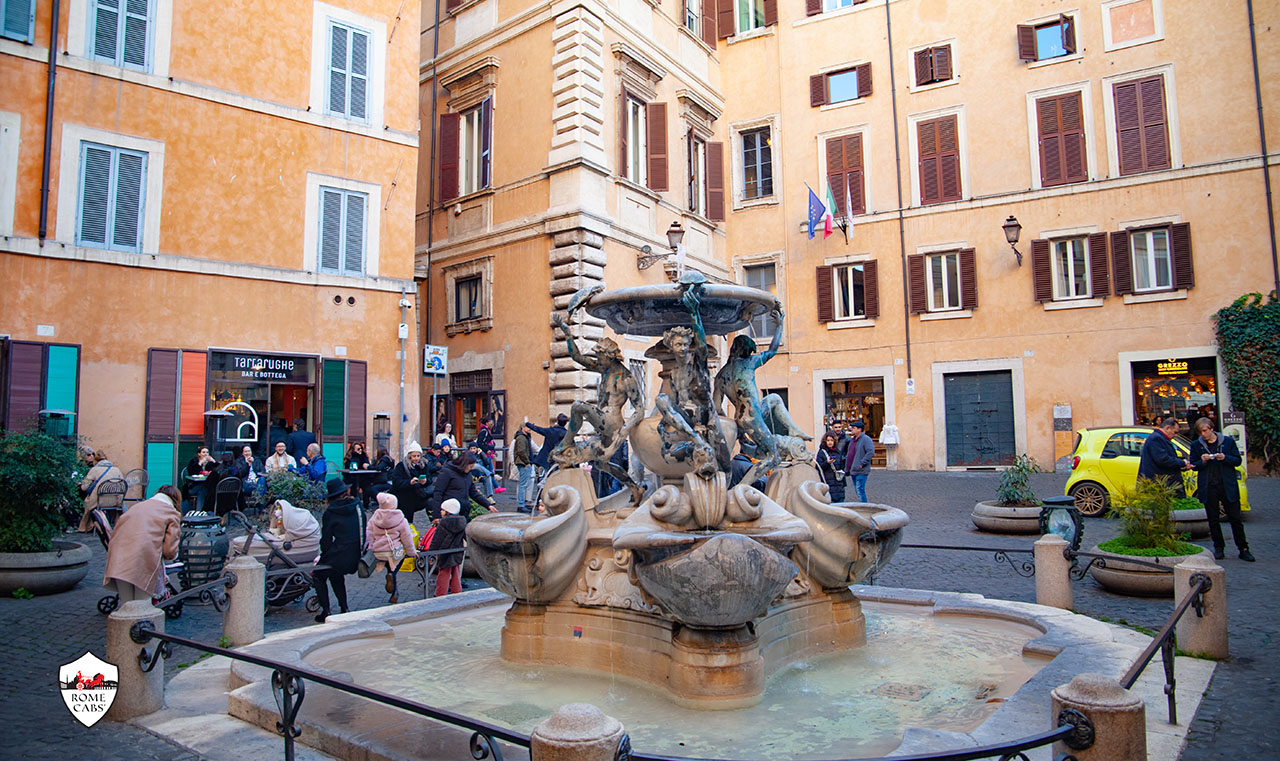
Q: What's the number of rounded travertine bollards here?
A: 6